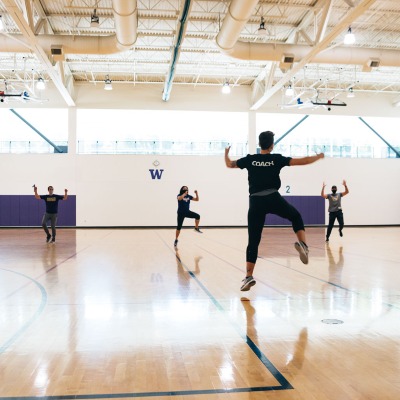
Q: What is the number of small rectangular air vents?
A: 3